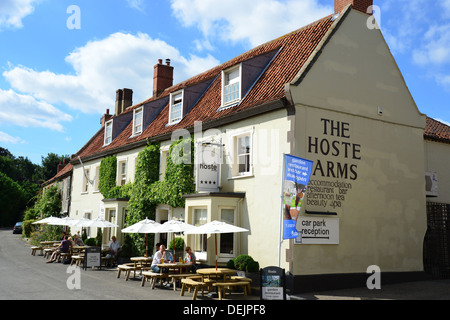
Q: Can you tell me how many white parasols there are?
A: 7